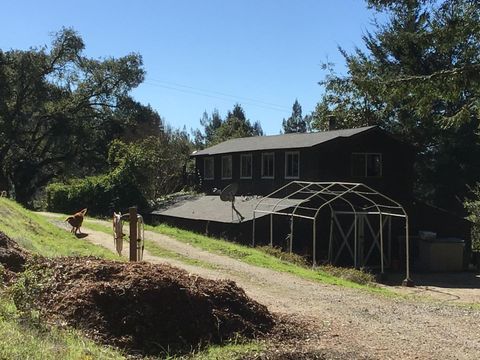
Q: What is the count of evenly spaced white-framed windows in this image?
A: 5